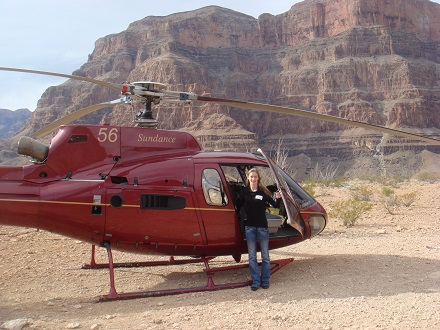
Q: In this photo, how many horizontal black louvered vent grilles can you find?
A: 1